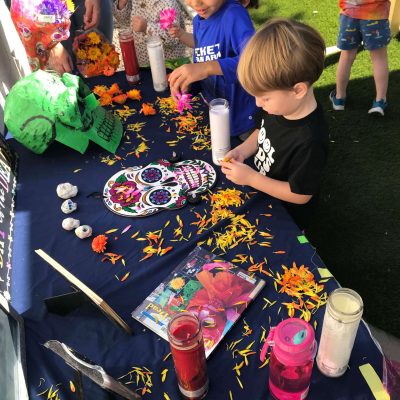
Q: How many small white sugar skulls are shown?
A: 4